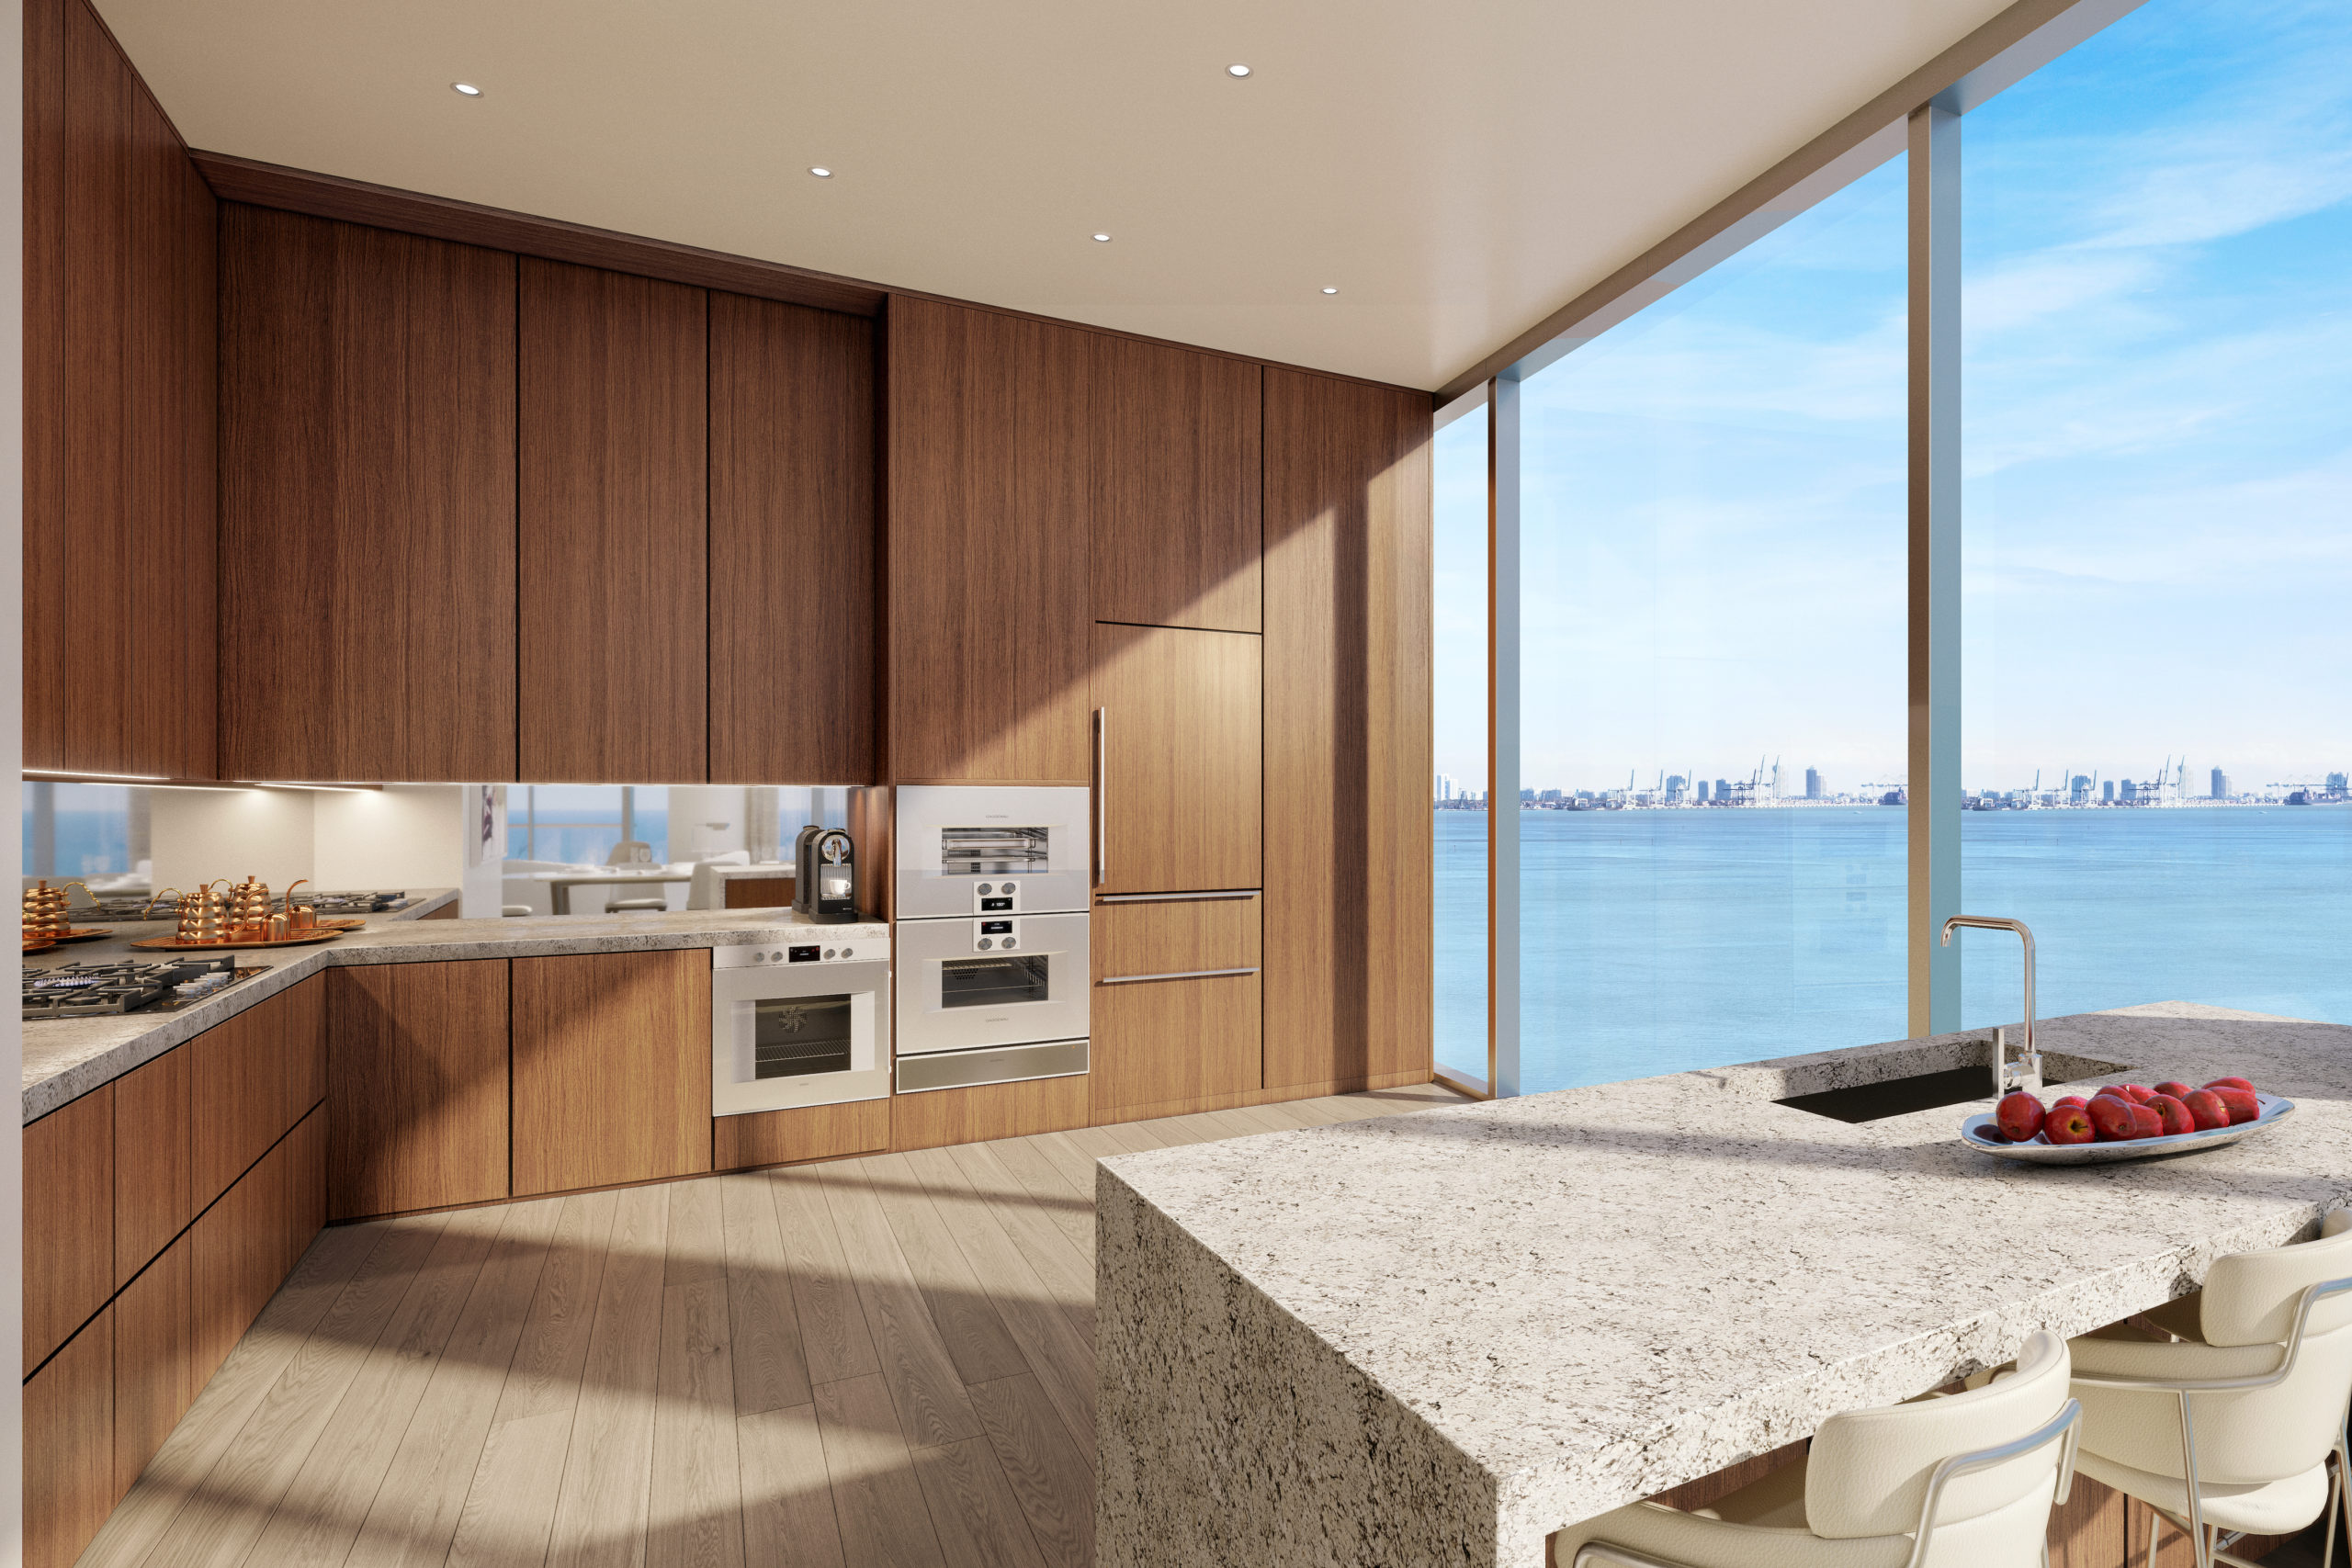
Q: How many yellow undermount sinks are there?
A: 0